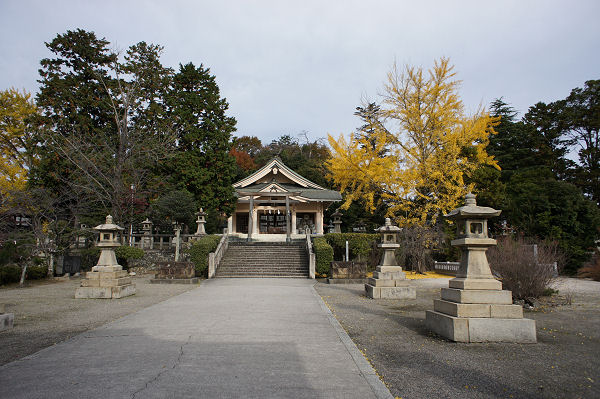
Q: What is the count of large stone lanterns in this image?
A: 3